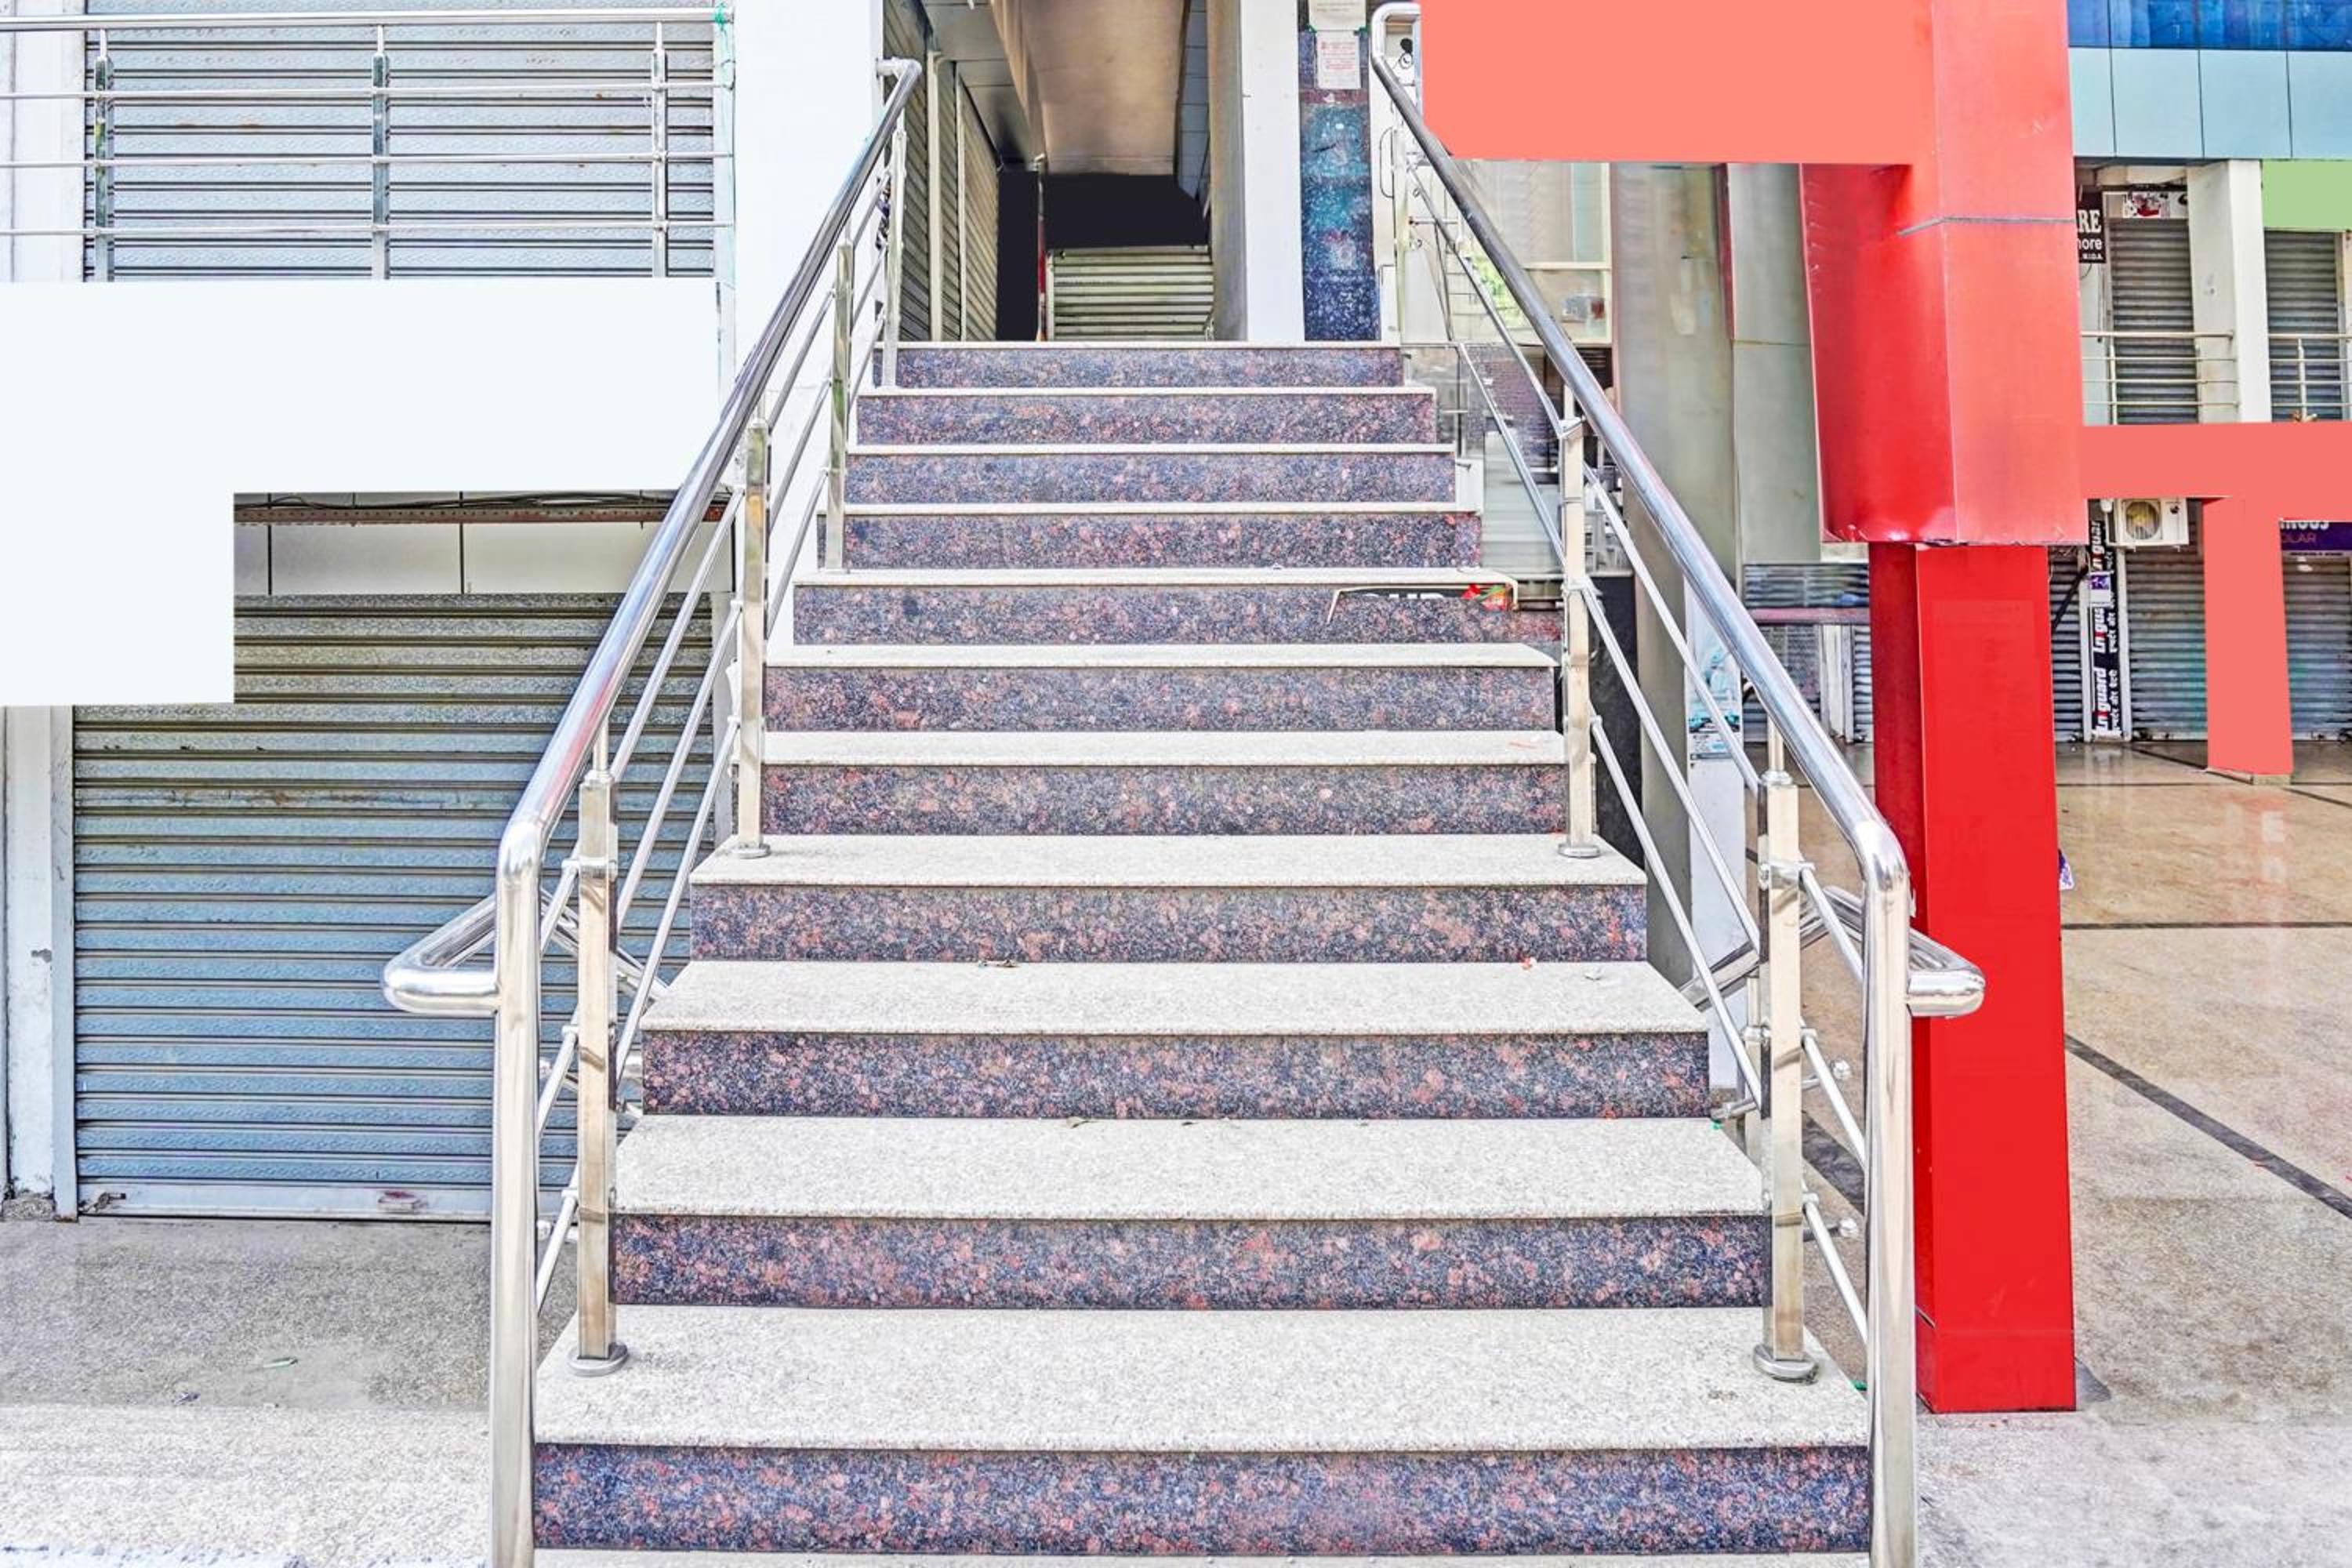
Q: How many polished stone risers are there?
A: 11